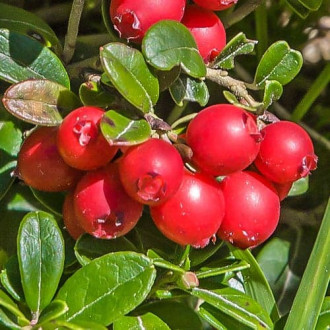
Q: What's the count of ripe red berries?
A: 13